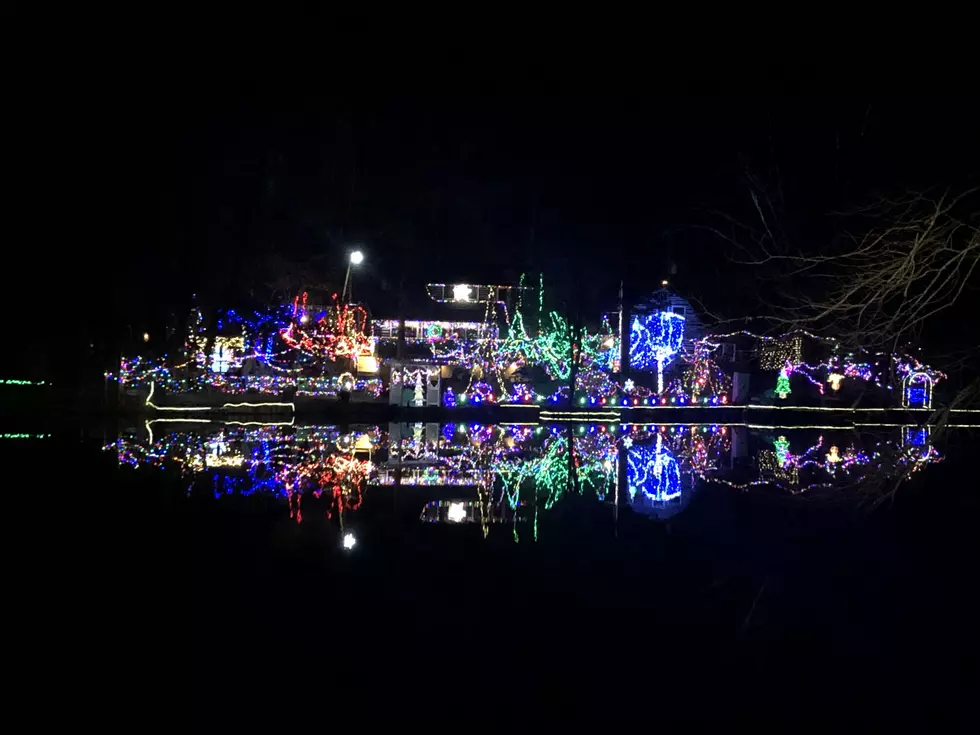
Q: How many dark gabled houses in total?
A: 1